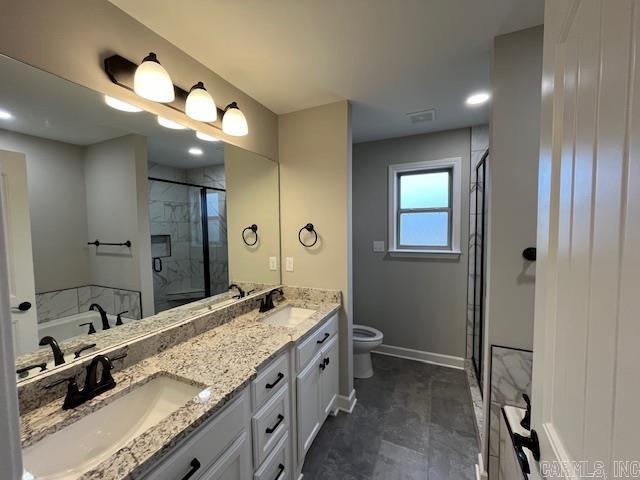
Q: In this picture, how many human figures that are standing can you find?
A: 0